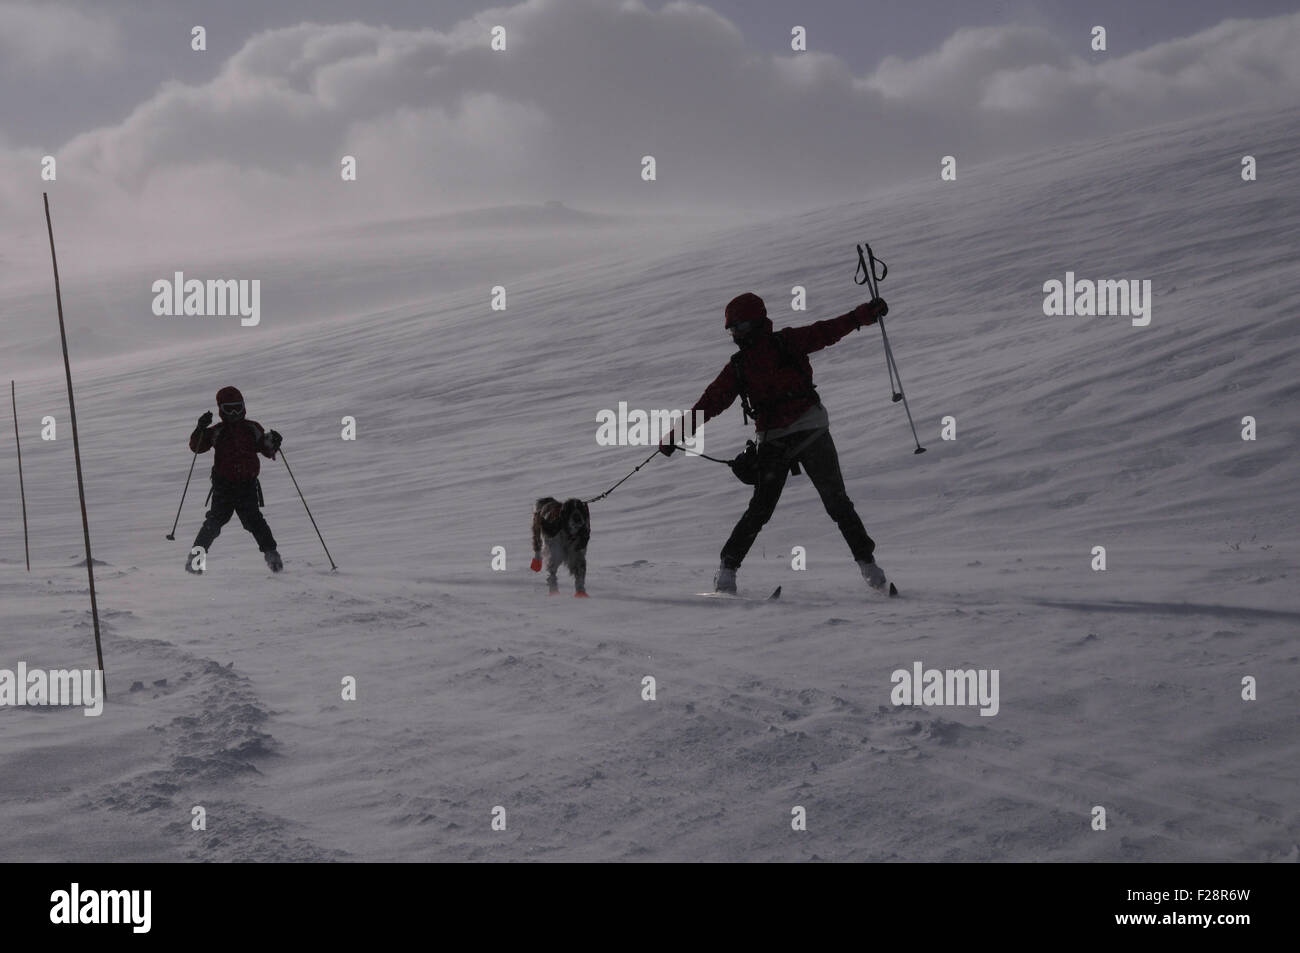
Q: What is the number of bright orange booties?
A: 3